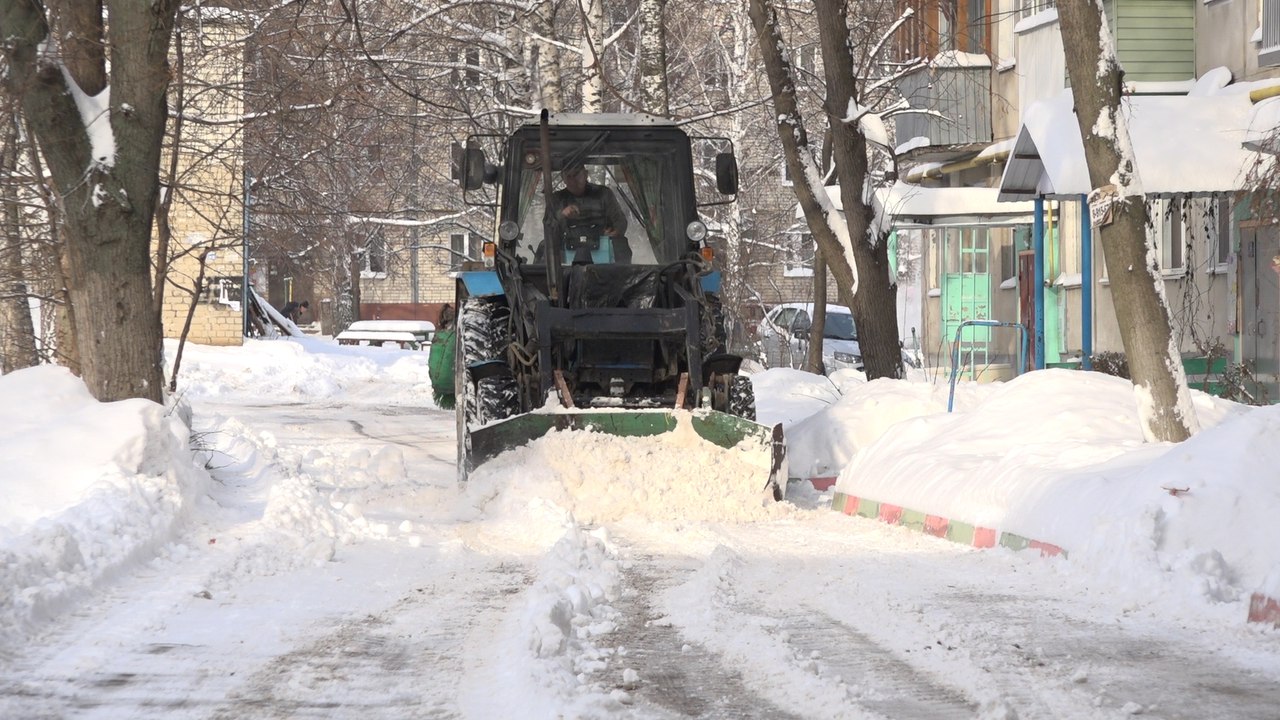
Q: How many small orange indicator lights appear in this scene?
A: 2